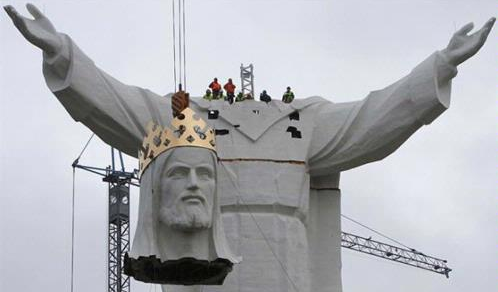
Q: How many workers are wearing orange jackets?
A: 2